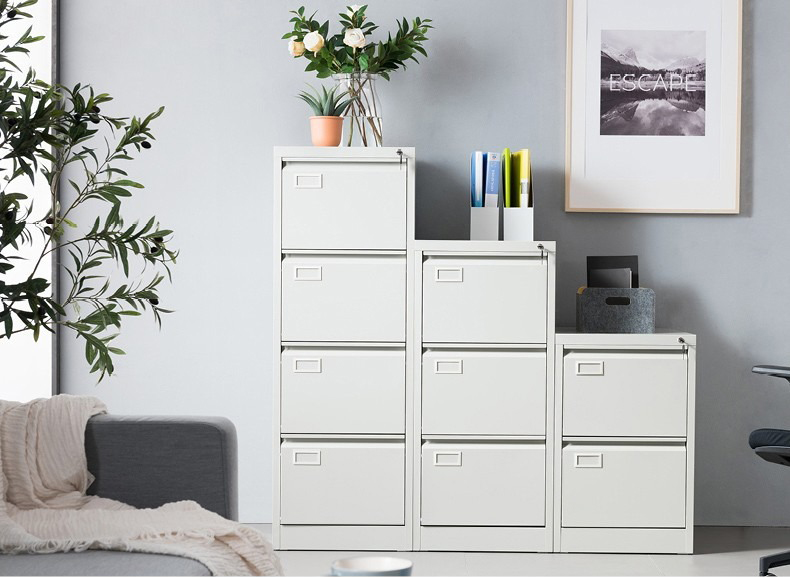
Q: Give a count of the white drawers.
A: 9